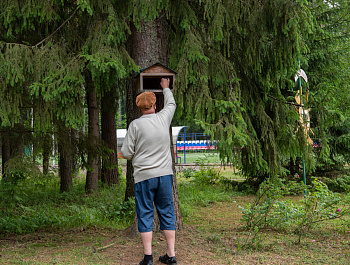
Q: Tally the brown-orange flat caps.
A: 1